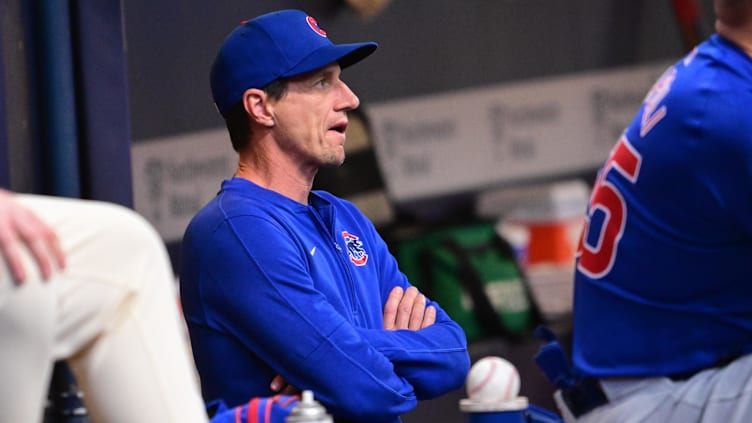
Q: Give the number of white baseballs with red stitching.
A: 1